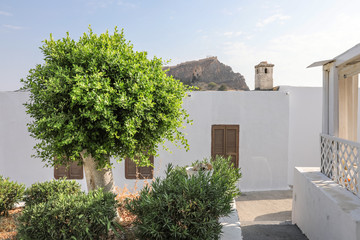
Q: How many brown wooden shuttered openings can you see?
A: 3